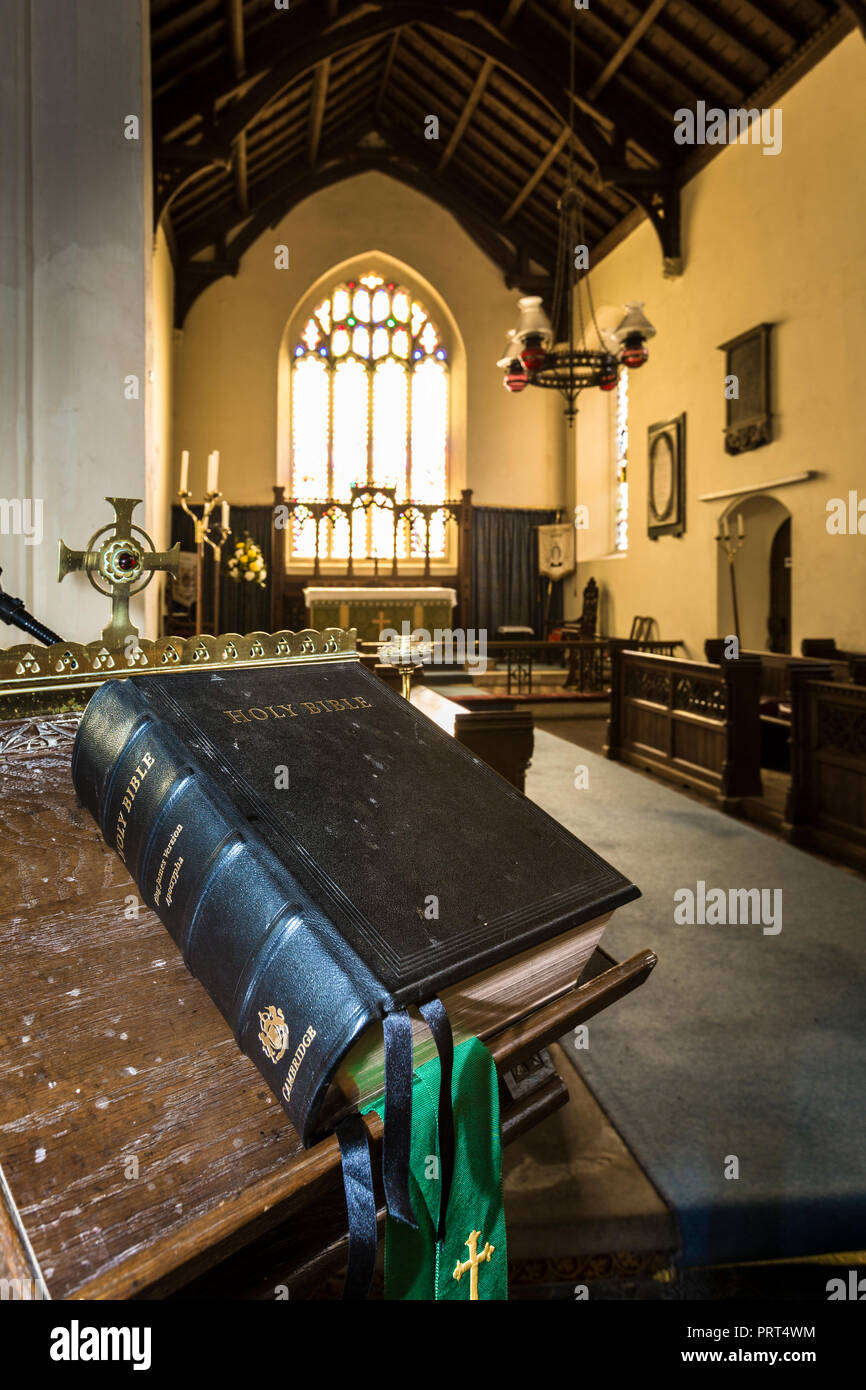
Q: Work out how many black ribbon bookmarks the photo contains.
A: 3